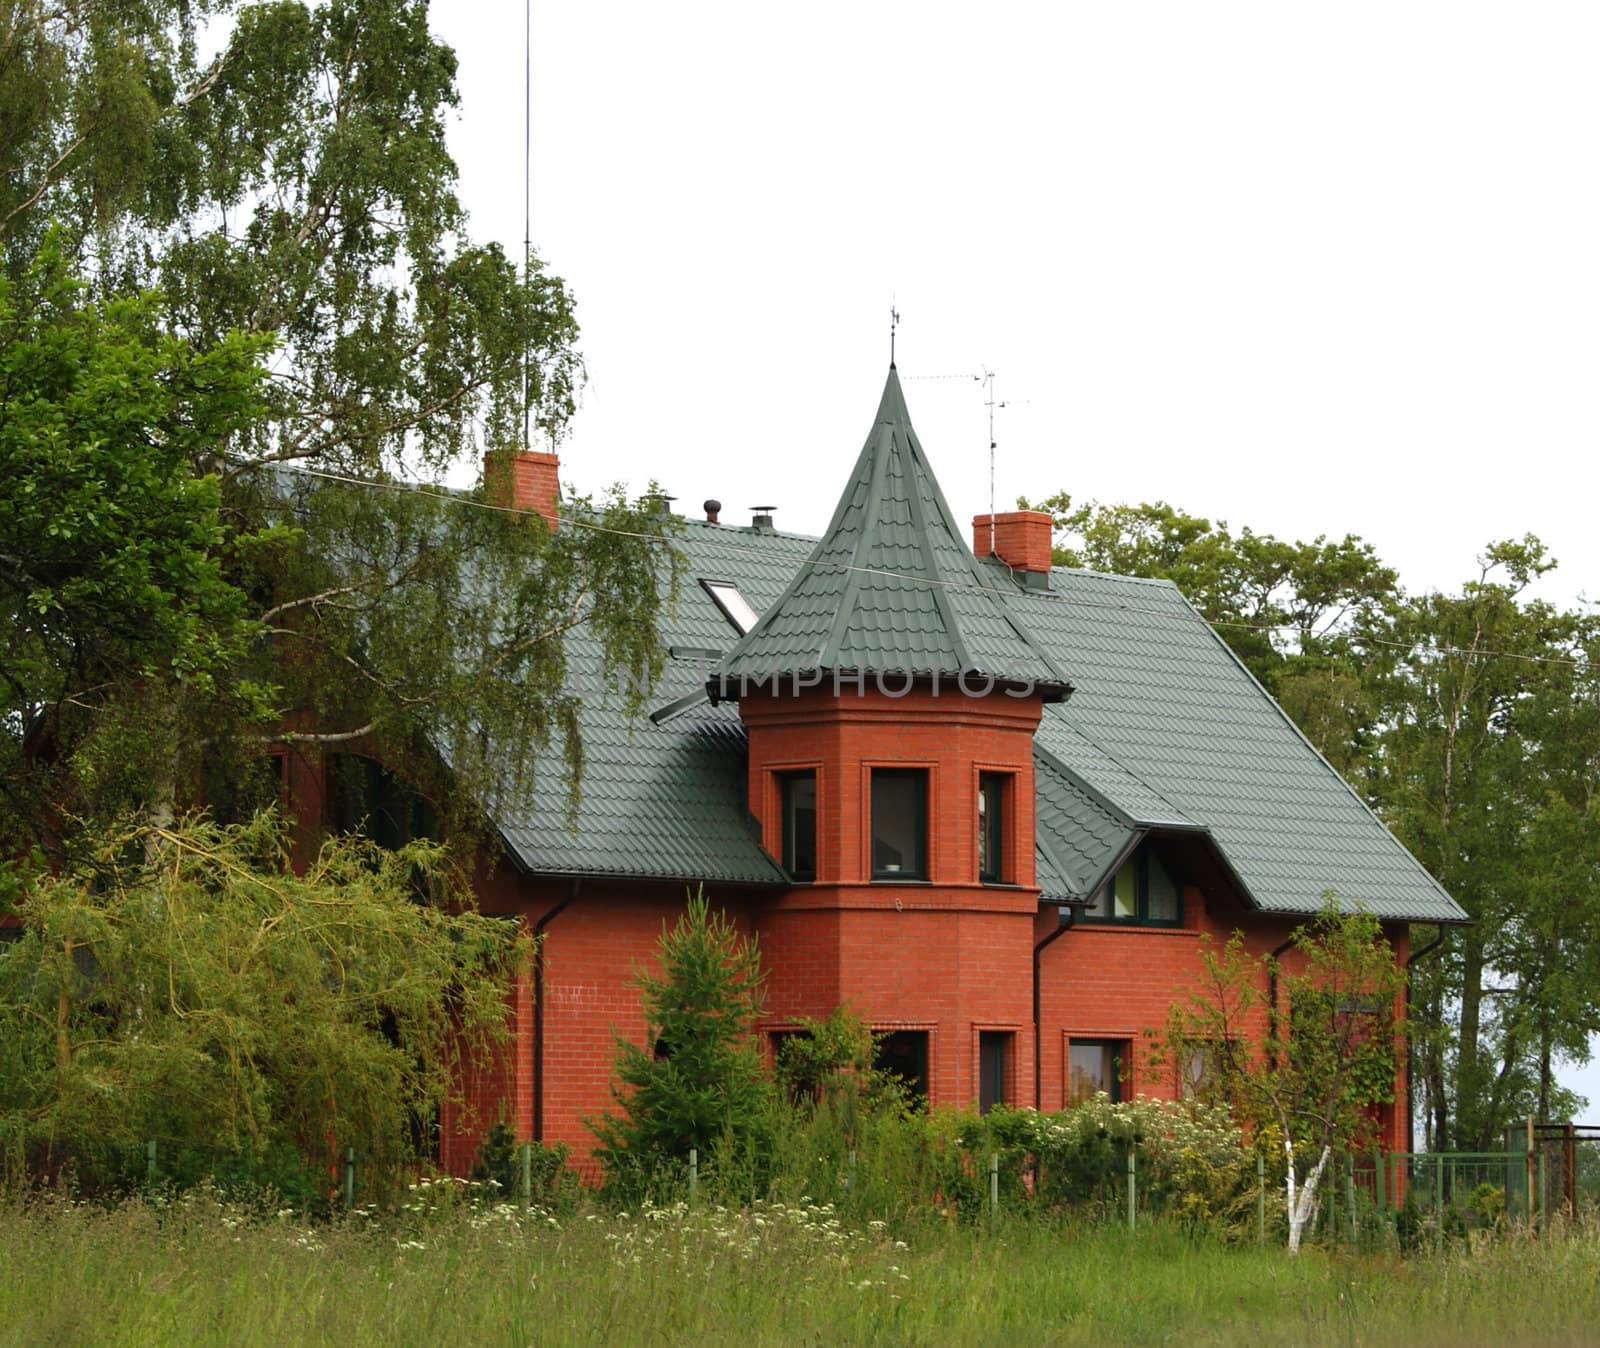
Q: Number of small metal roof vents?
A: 3